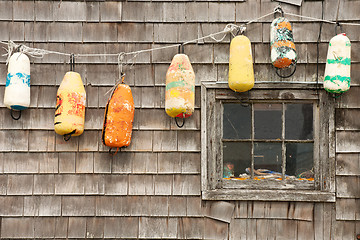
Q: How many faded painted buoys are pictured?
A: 7